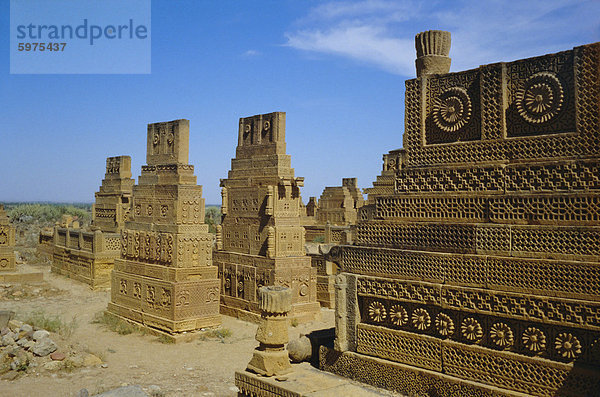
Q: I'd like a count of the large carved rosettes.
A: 2